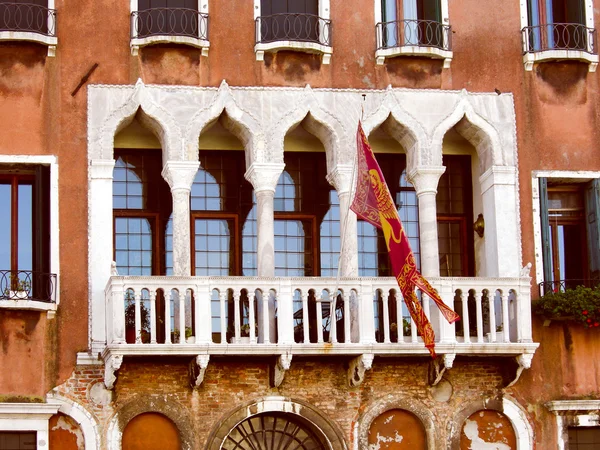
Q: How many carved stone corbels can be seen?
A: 6